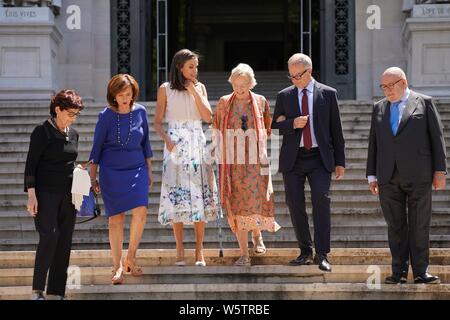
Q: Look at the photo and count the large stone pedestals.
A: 2